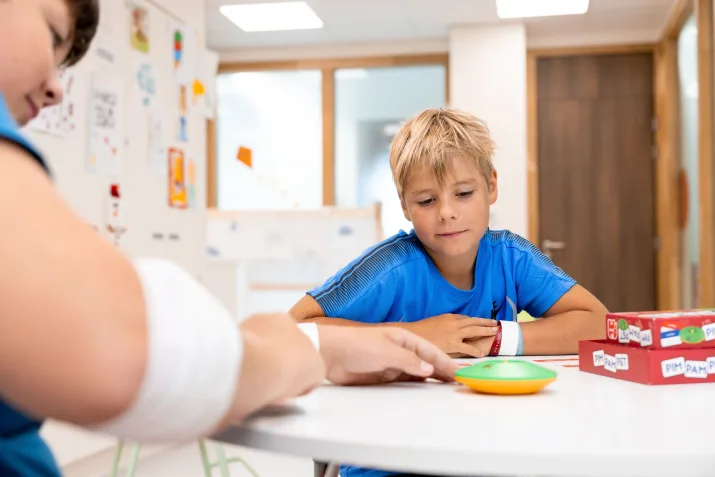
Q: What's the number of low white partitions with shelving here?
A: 1